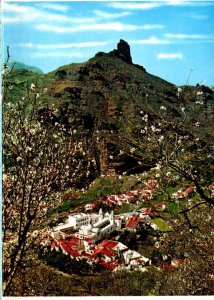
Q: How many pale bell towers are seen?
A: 2